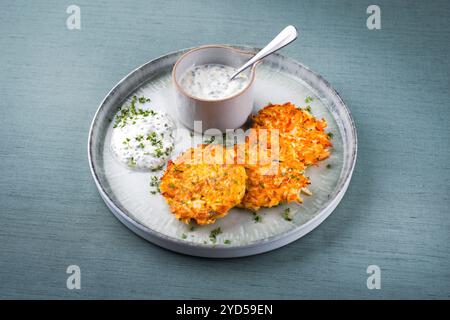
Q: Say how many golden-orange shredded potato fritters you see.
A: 3